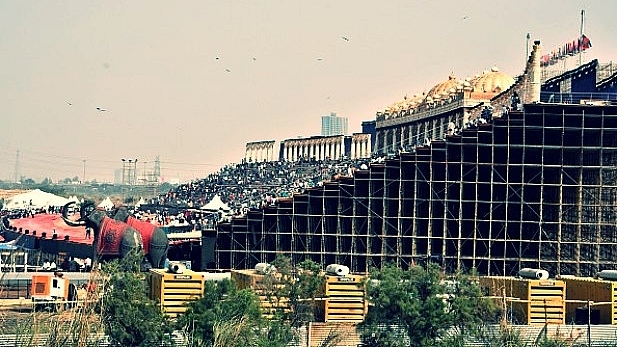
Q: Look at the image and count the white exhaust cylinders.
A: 5